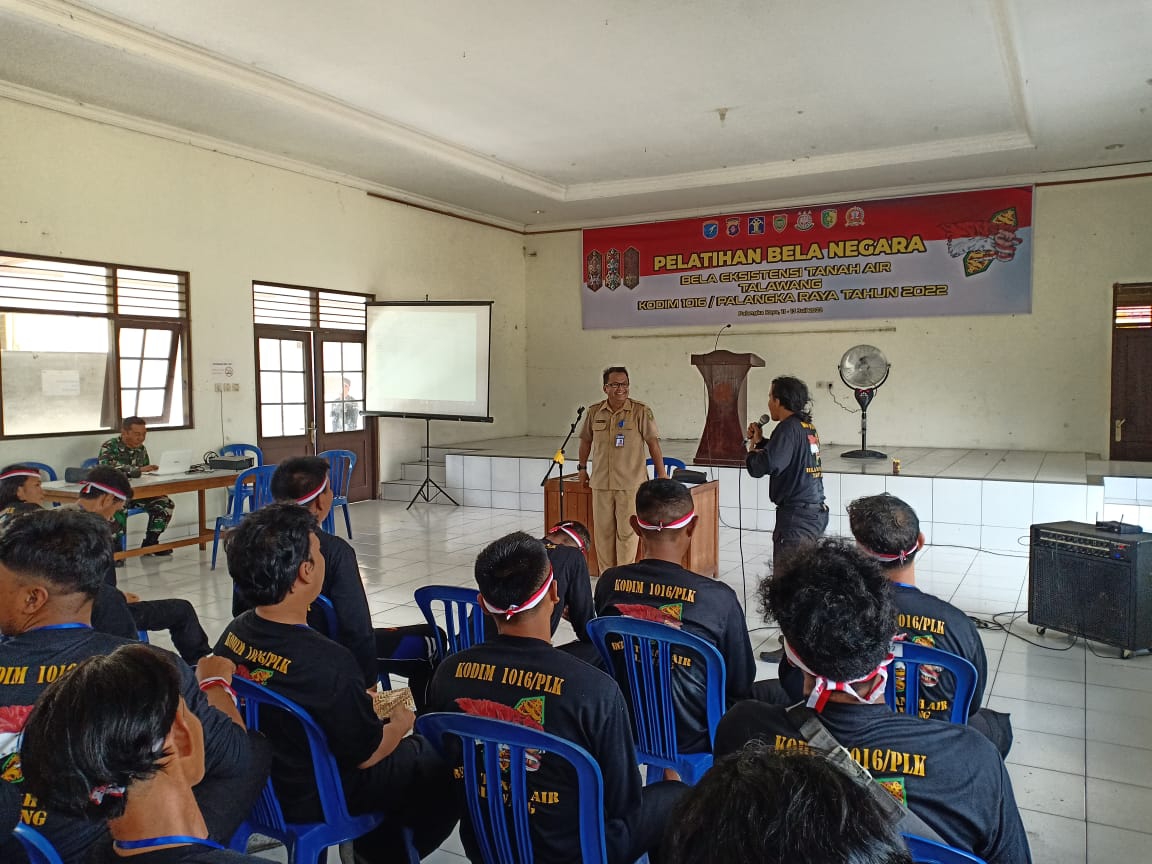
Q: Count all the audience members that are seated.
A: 12